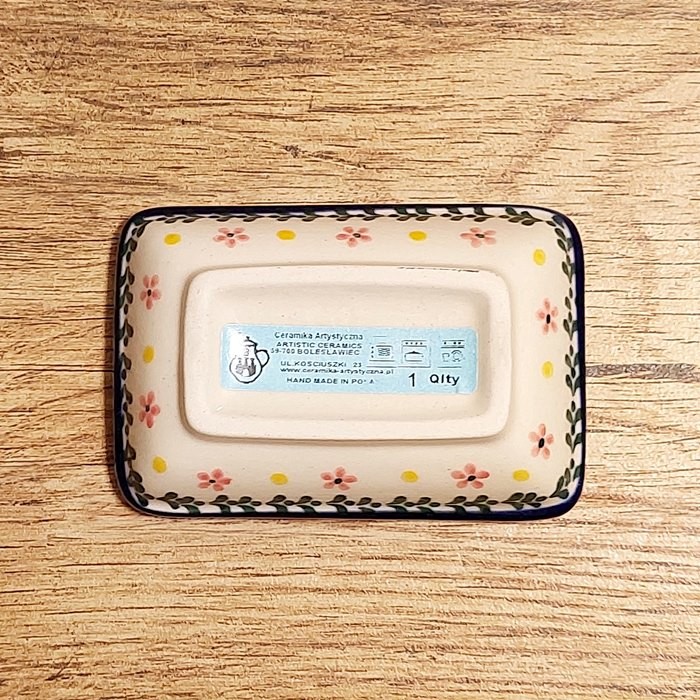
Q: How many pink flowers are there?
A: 10